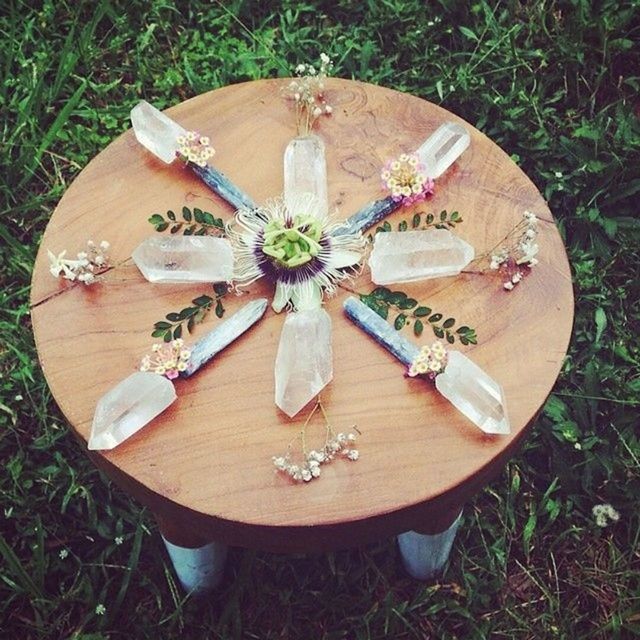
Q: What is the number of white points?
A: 8